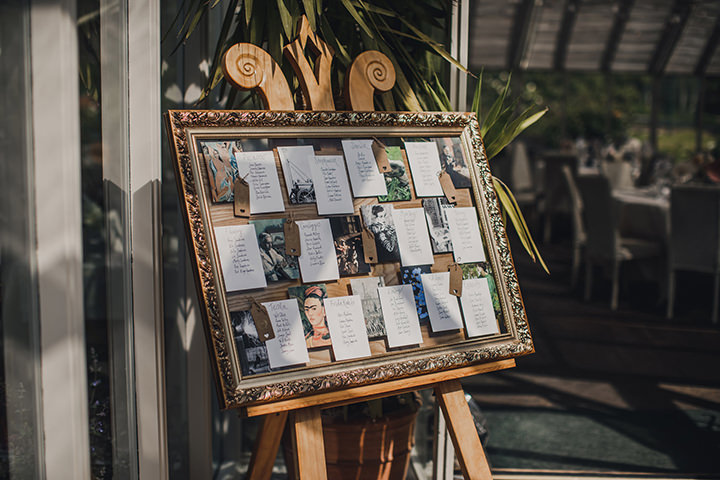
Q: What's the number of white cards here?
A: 13